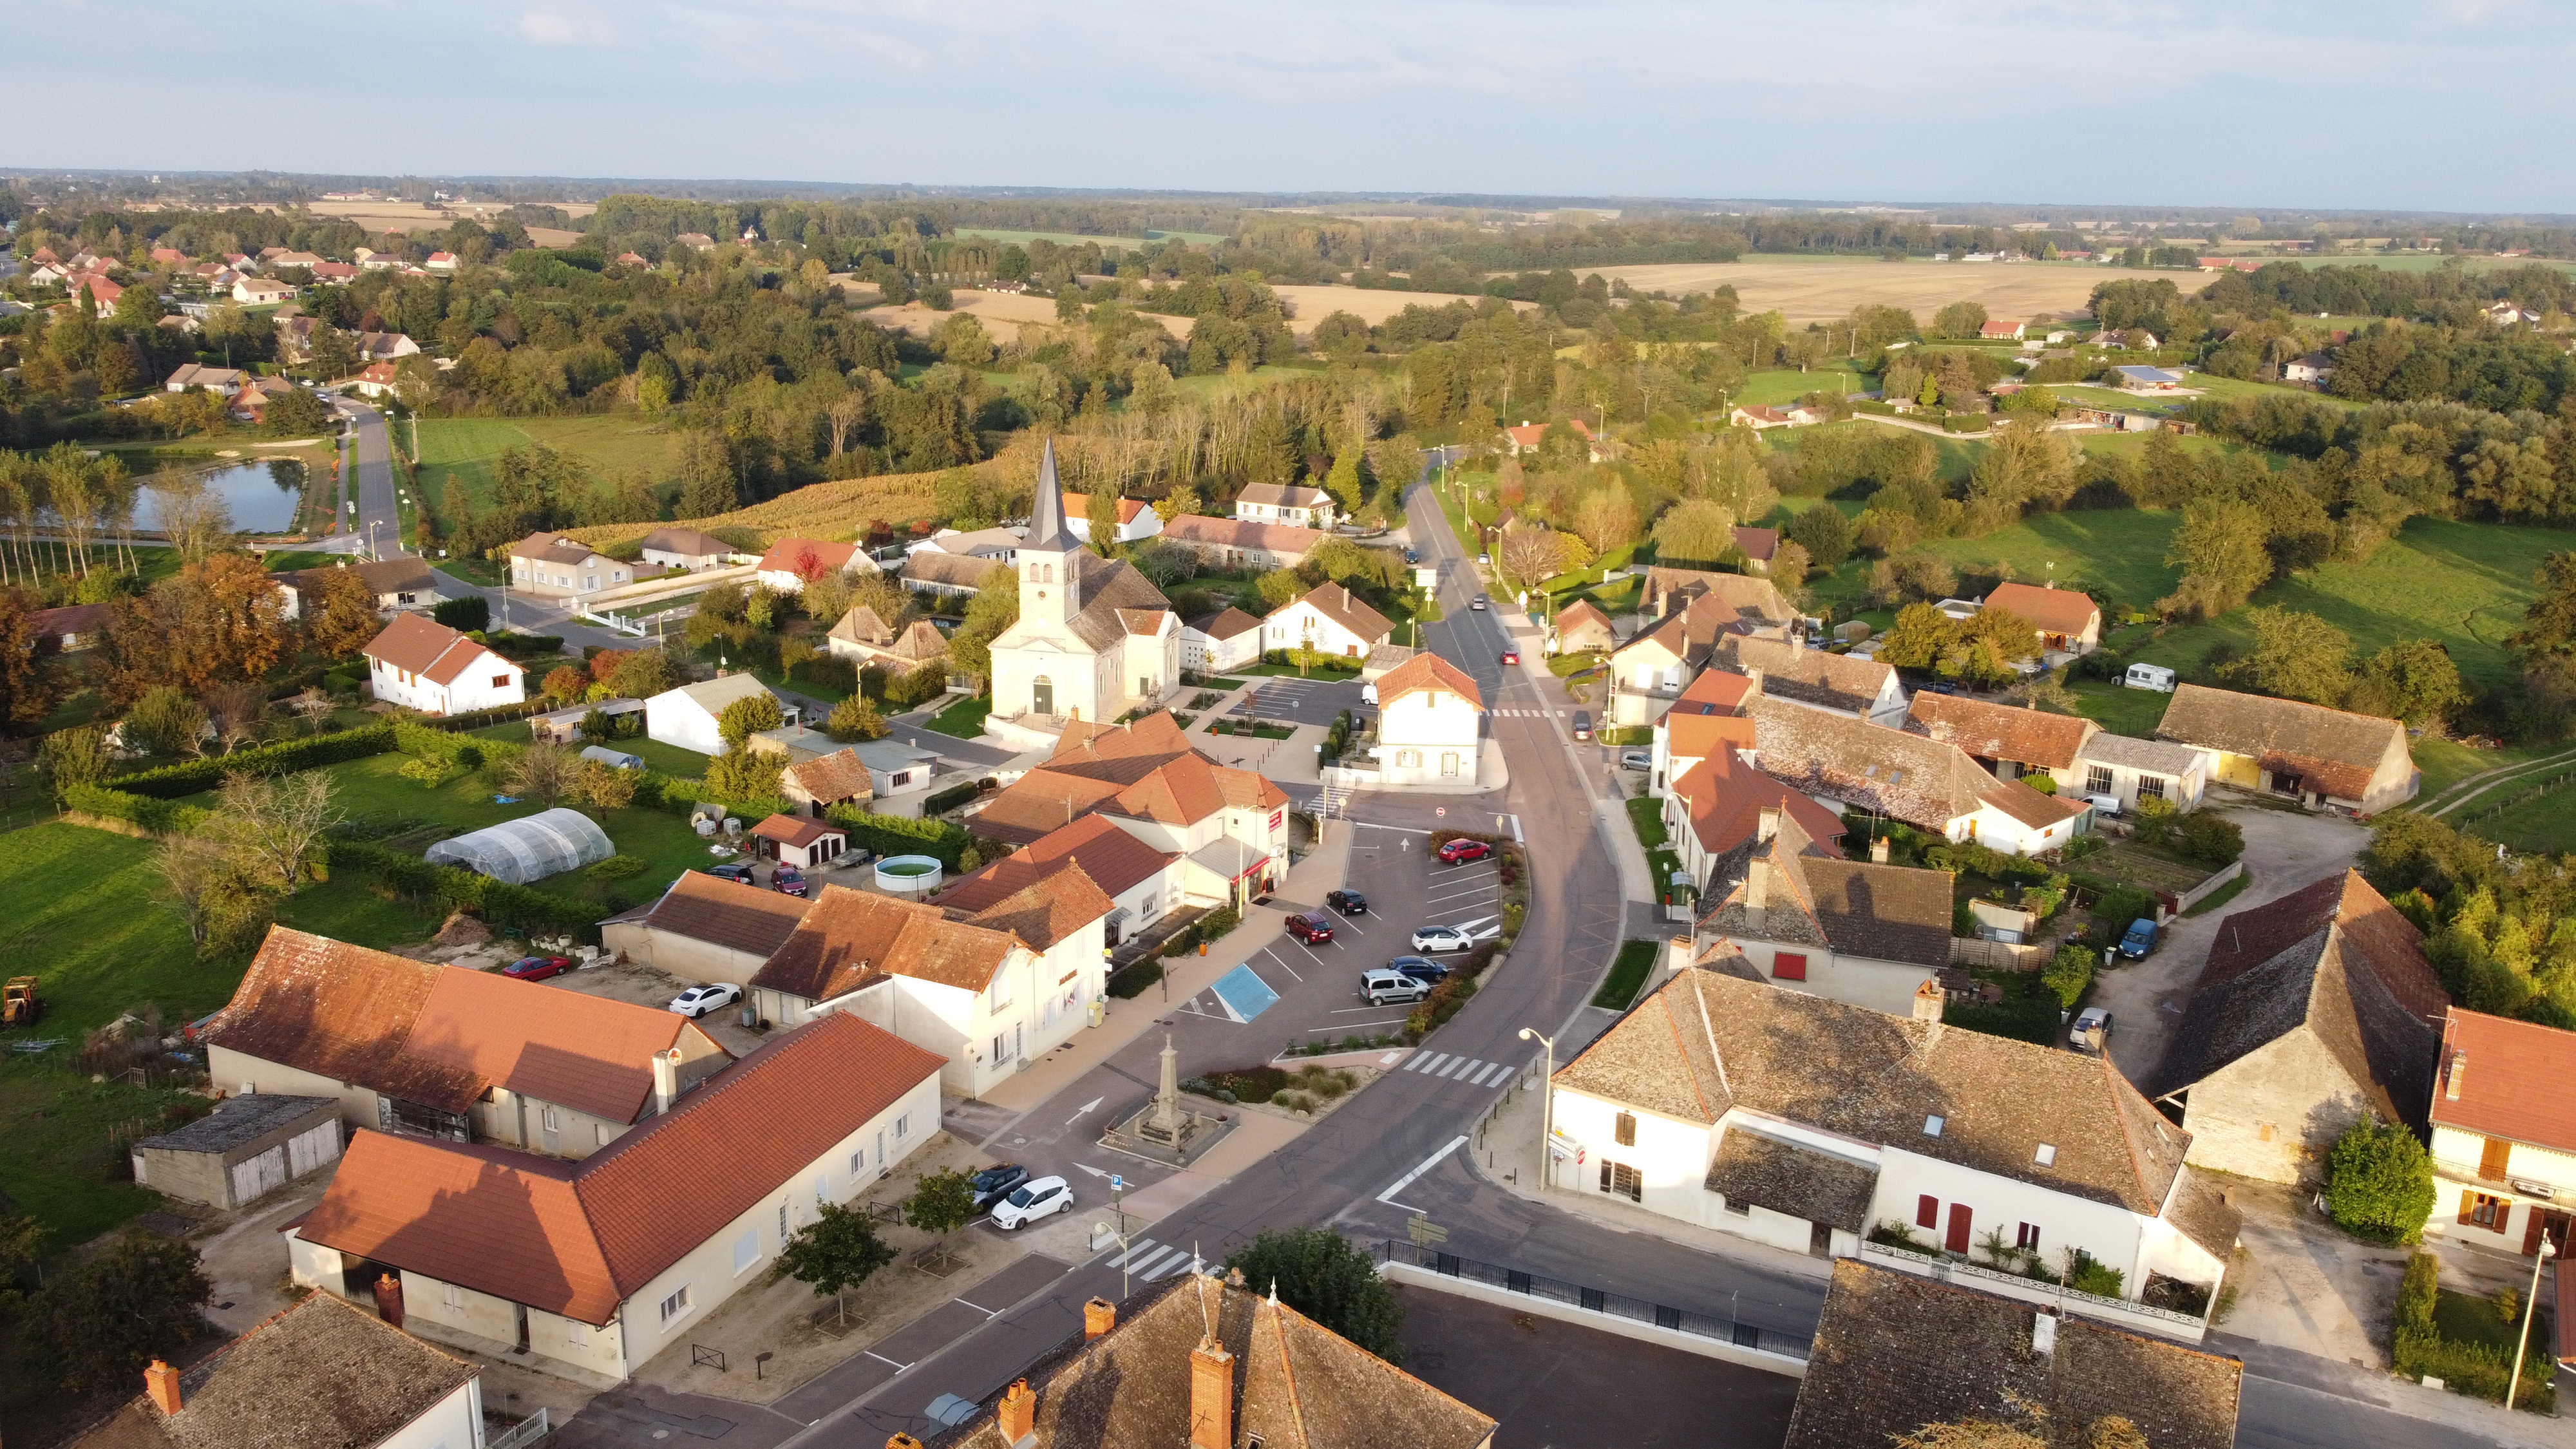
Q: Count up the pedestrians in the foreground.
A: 0